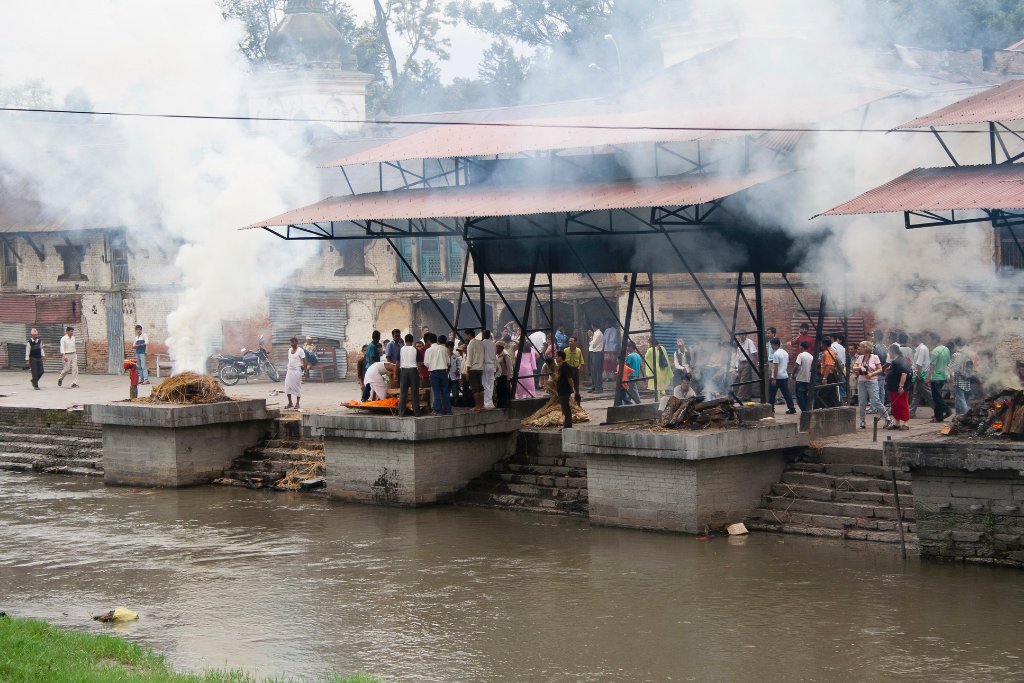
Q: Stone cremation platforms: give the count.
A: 4